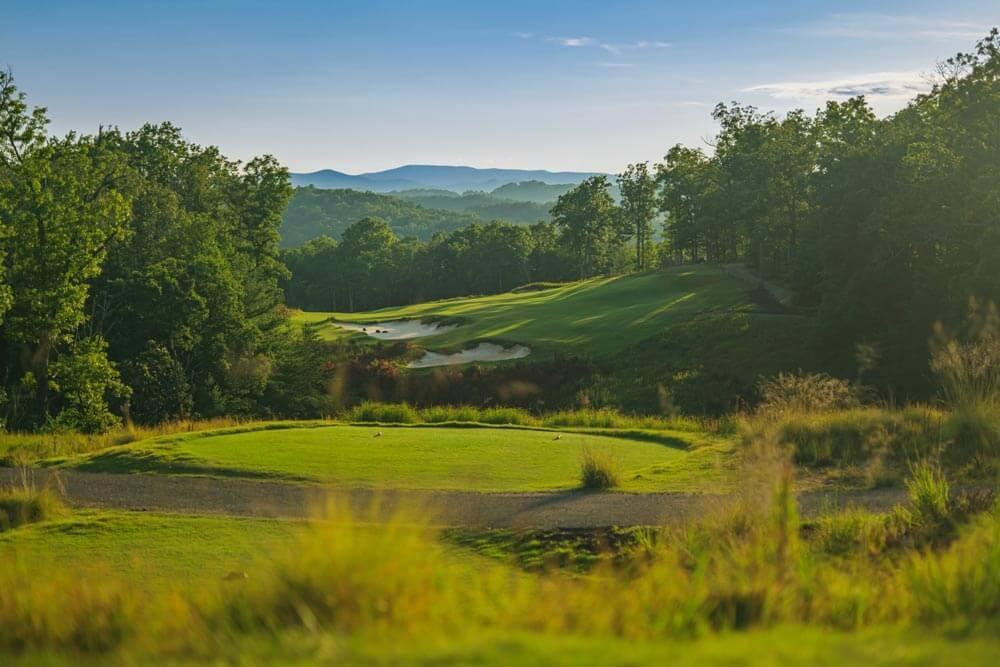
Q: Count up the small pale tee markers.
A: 2